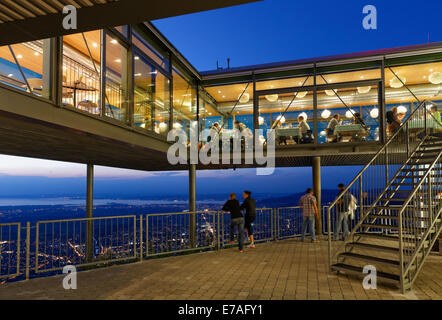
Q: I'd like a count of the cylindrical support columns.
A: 3